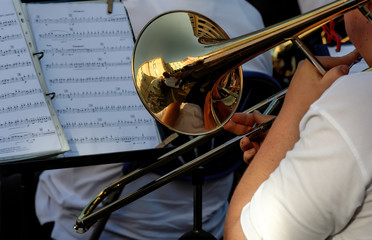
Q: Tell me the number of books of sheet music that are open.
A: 1